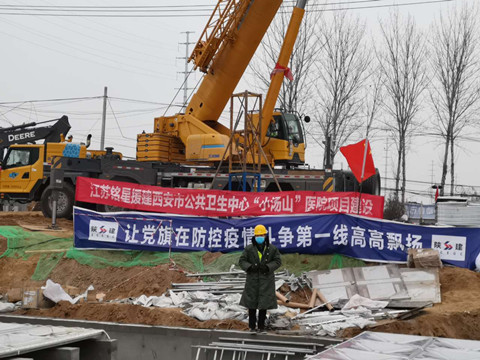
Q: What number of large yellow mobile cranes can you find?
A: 1